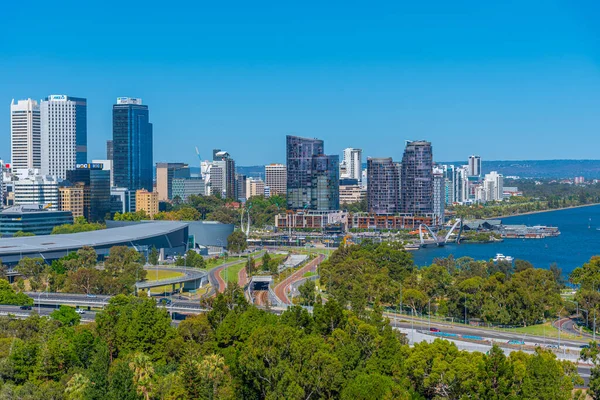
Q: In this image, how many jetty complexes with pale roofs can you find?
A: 1